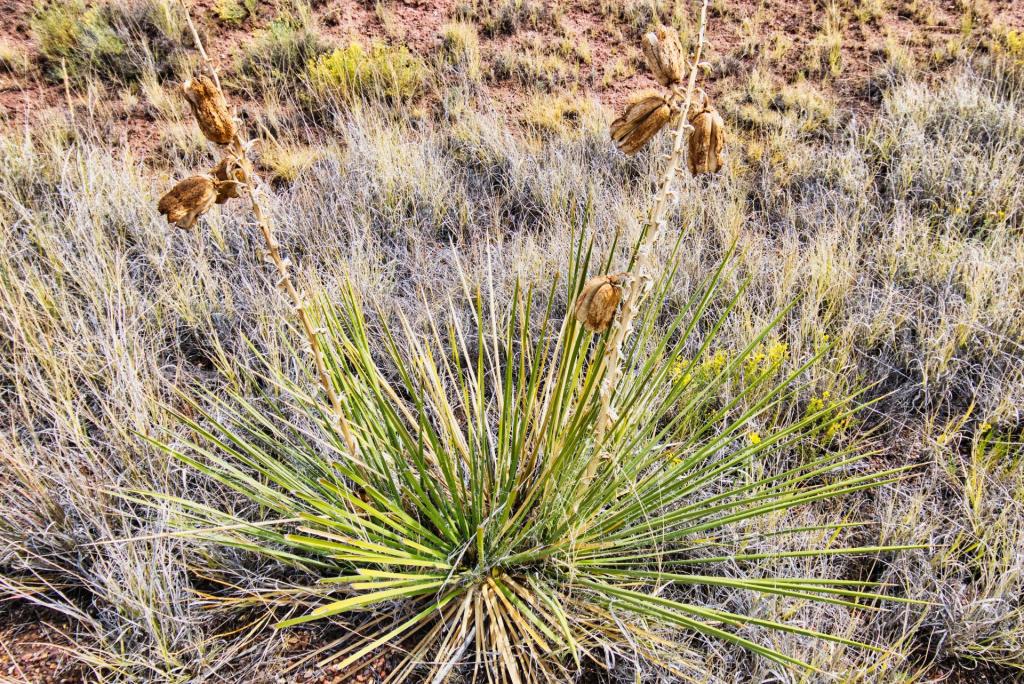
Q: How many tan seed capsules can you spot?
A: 7